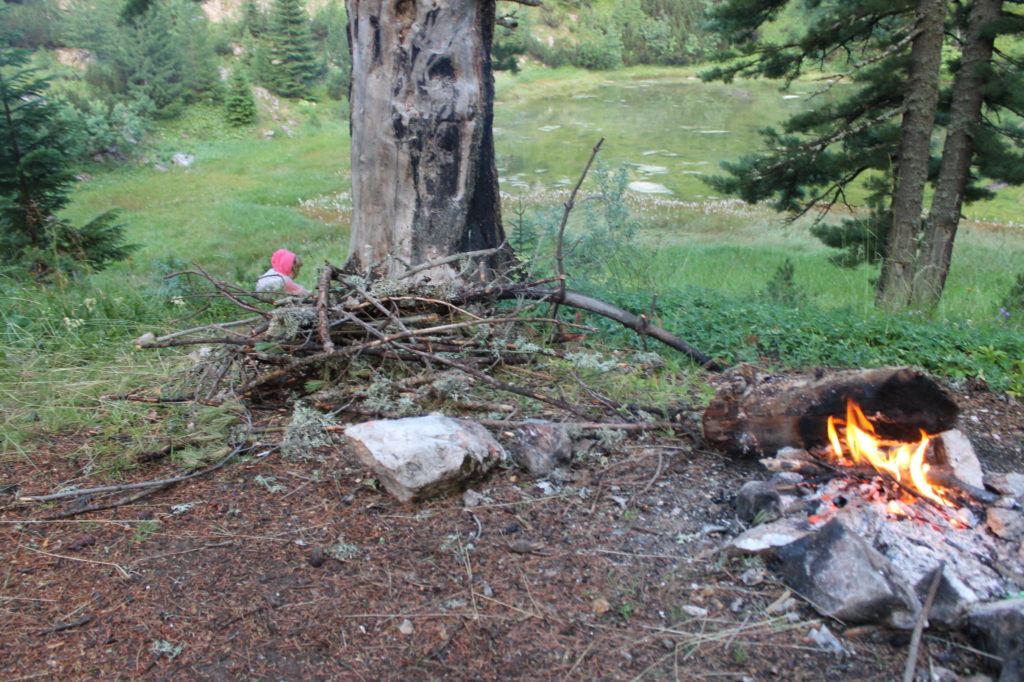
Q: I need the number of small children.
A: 1